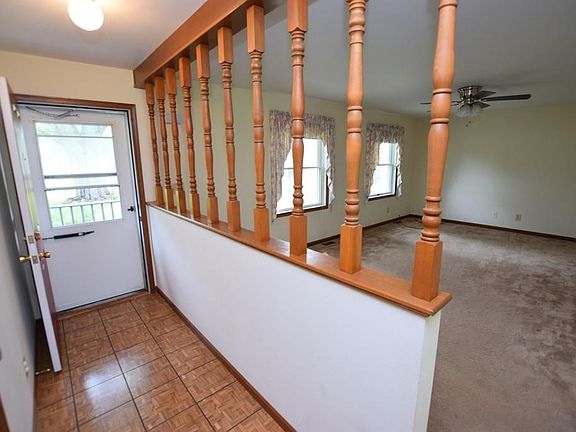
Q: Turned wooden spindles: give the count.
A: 10